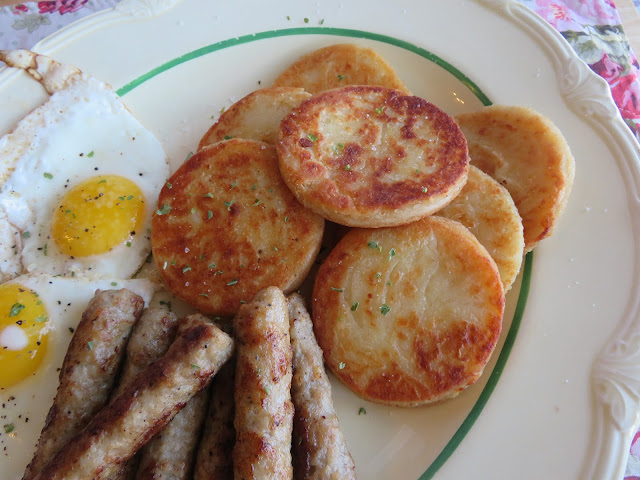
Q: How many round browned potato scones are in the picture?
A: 7